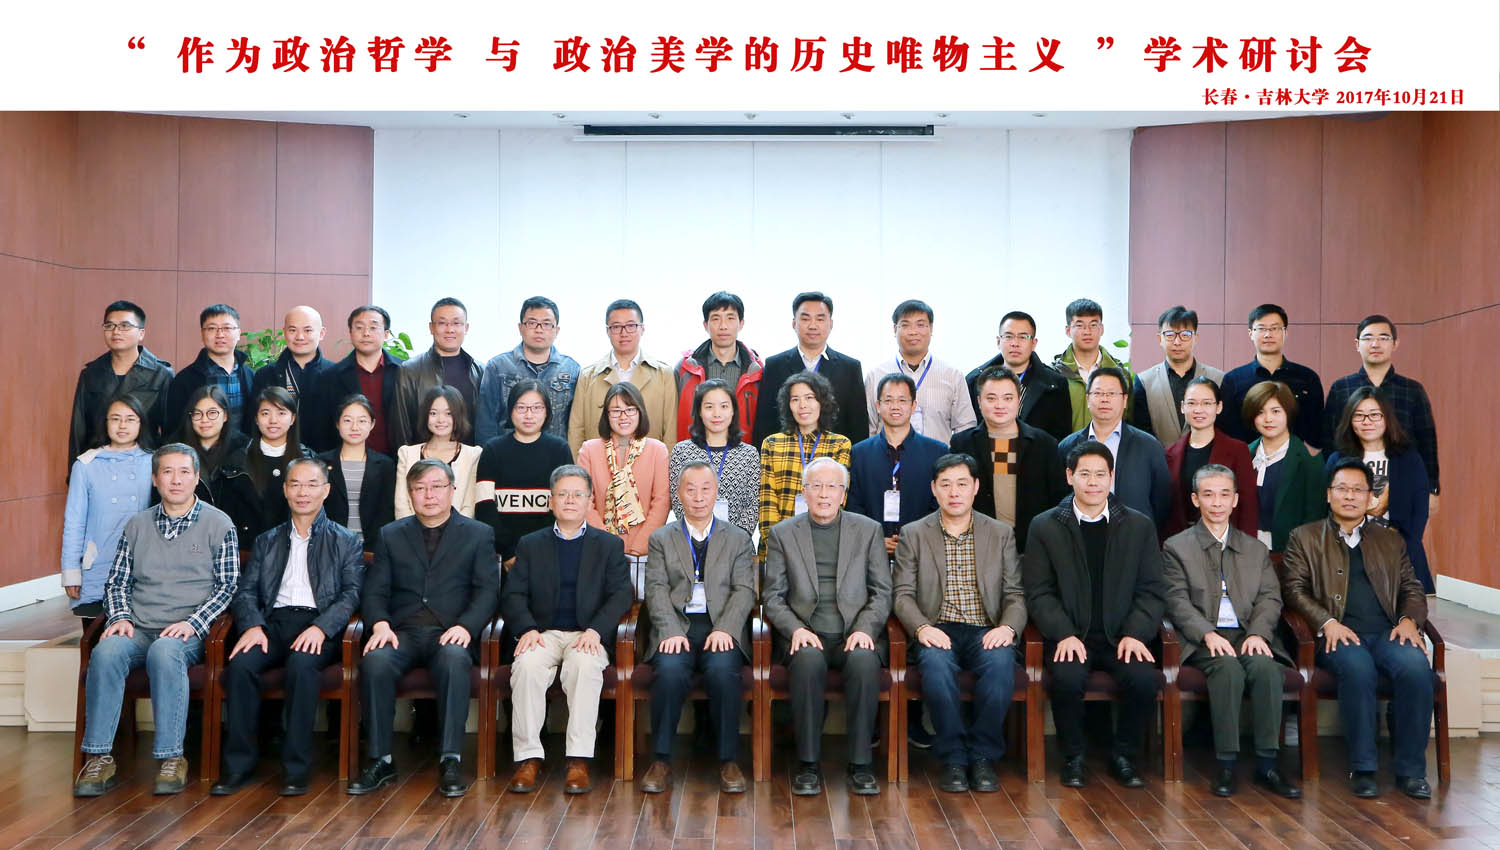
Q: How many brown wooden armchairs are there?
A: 10